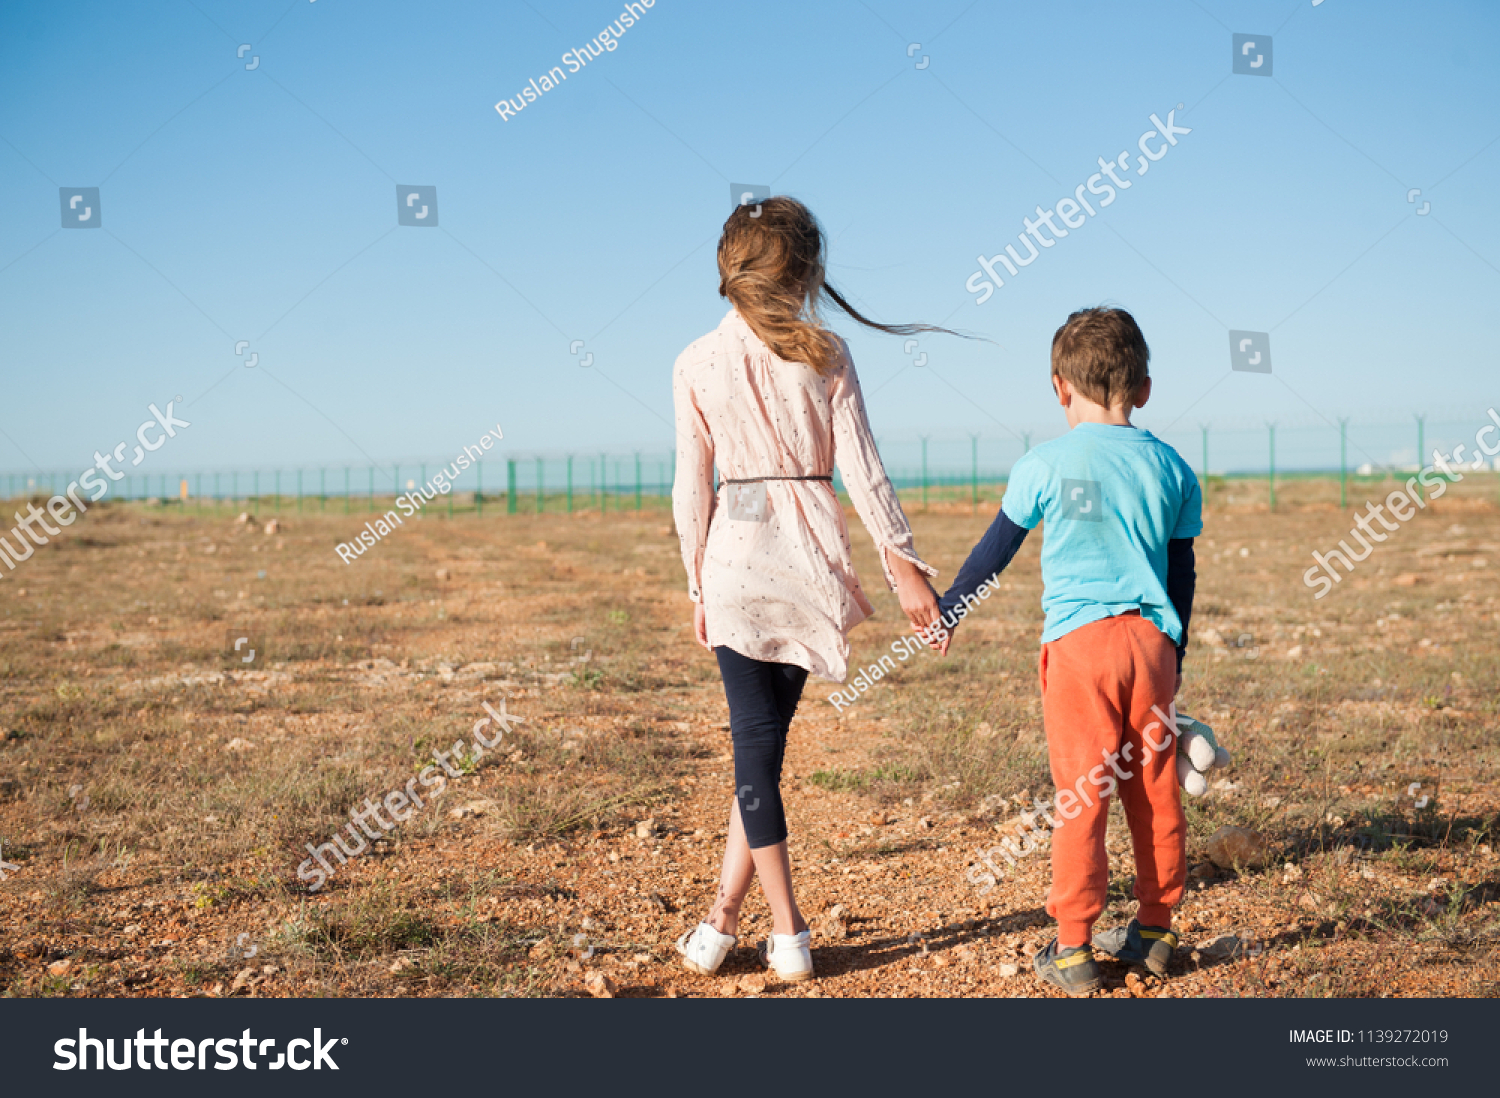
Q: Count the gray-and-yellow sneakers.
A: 2